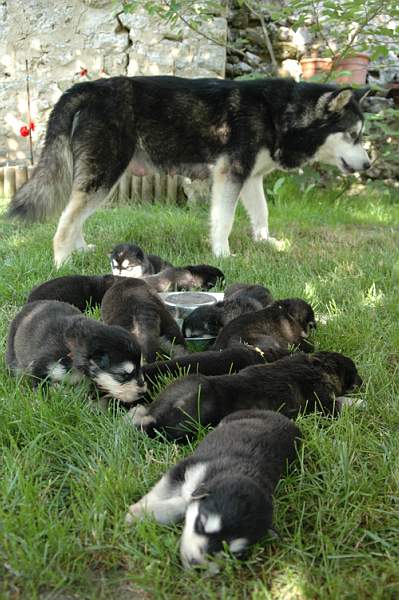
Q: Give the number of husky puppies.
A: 10